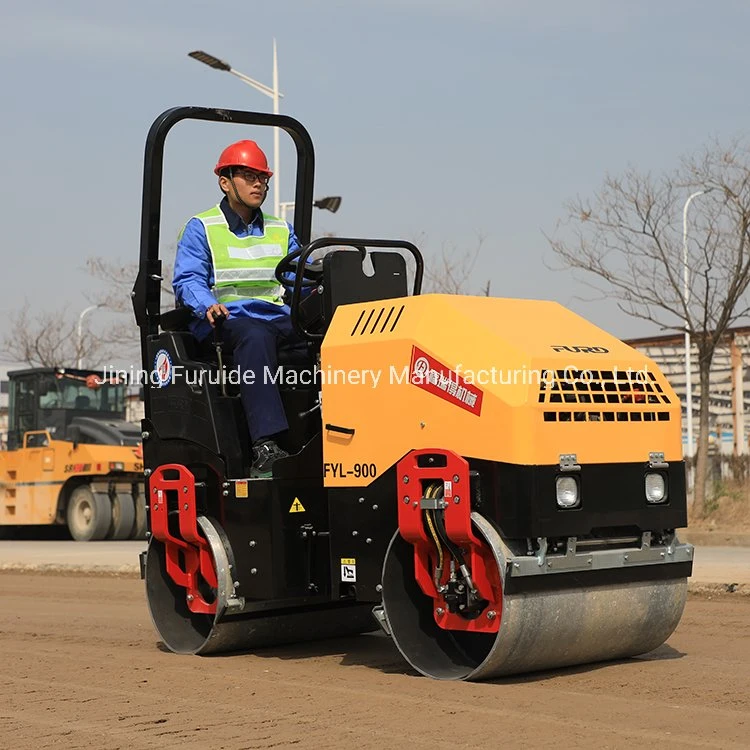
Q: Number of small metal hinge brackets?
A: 2